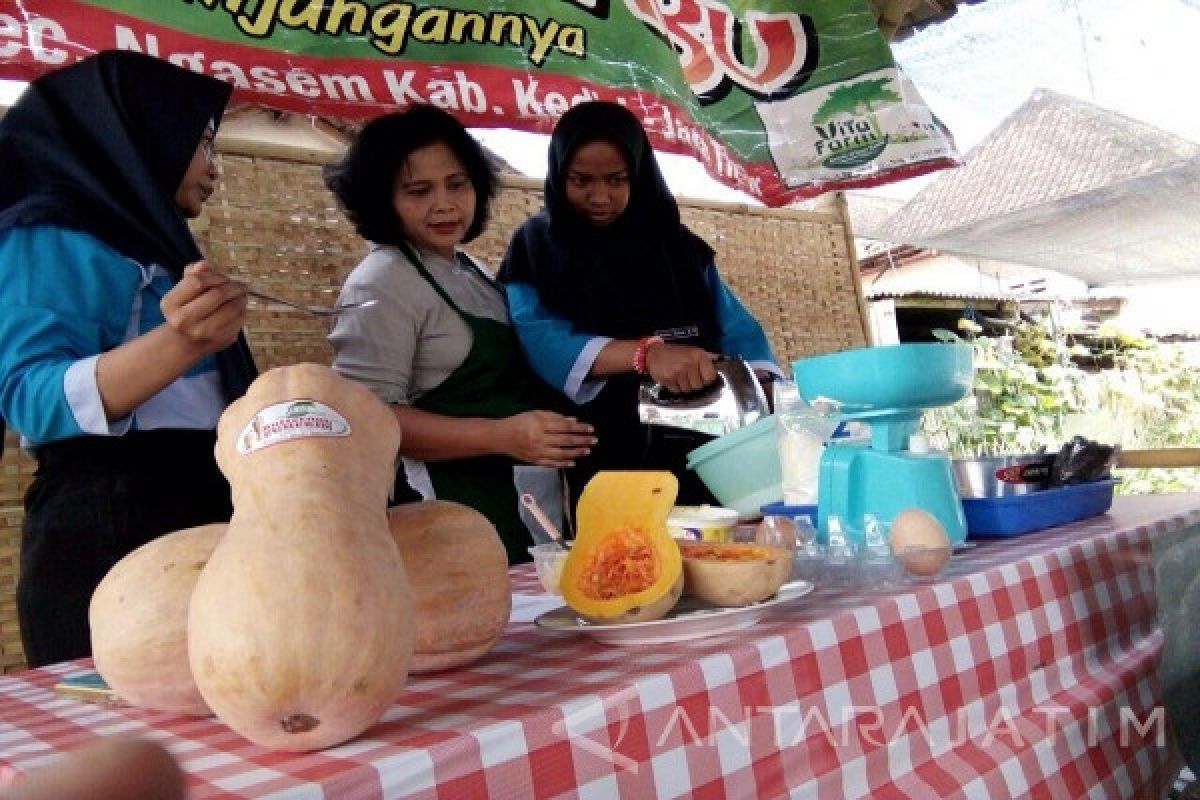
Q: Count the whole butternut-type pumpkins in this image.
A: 3